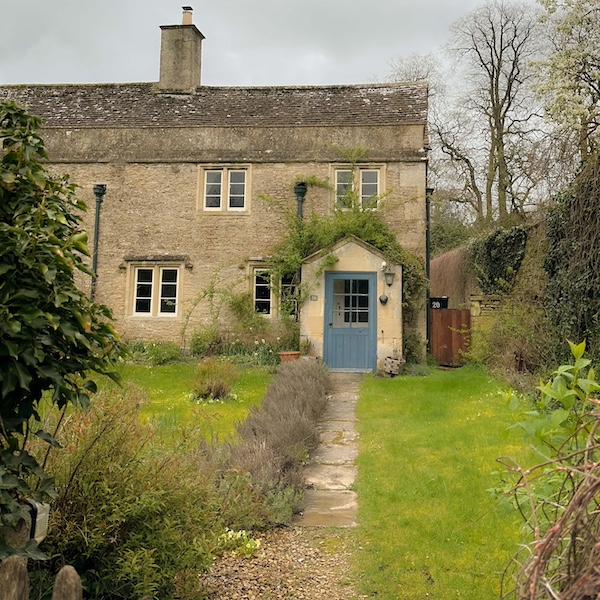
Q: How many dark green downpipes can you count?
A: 3